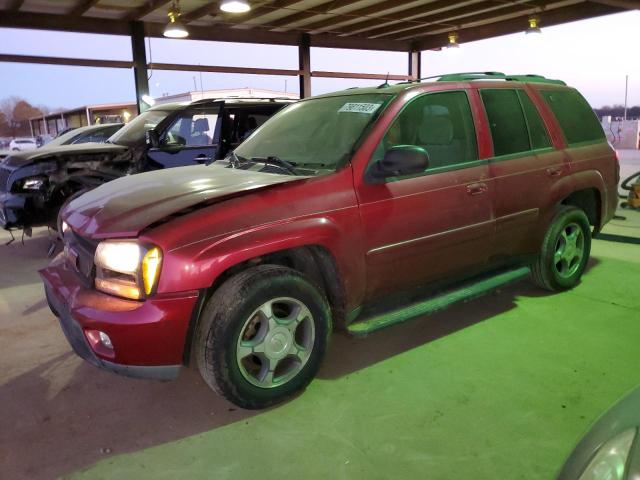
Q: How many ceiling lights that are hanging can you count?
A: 4